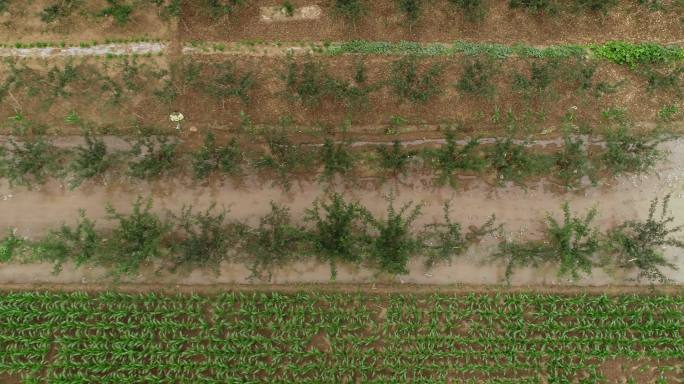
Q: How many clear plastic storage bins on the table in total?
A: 0